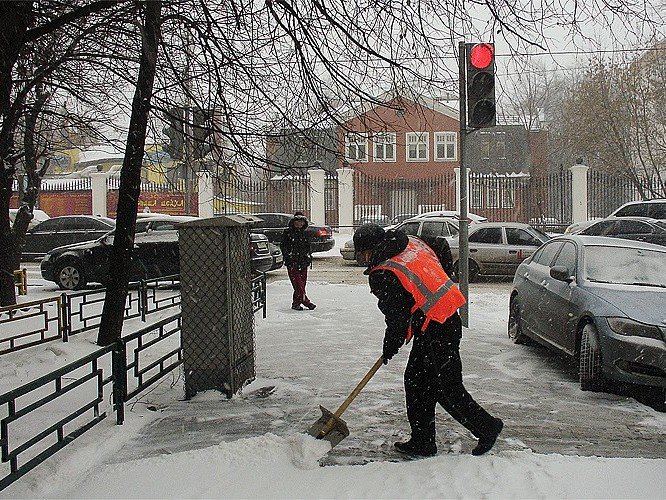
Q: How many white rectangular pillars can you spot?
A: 6